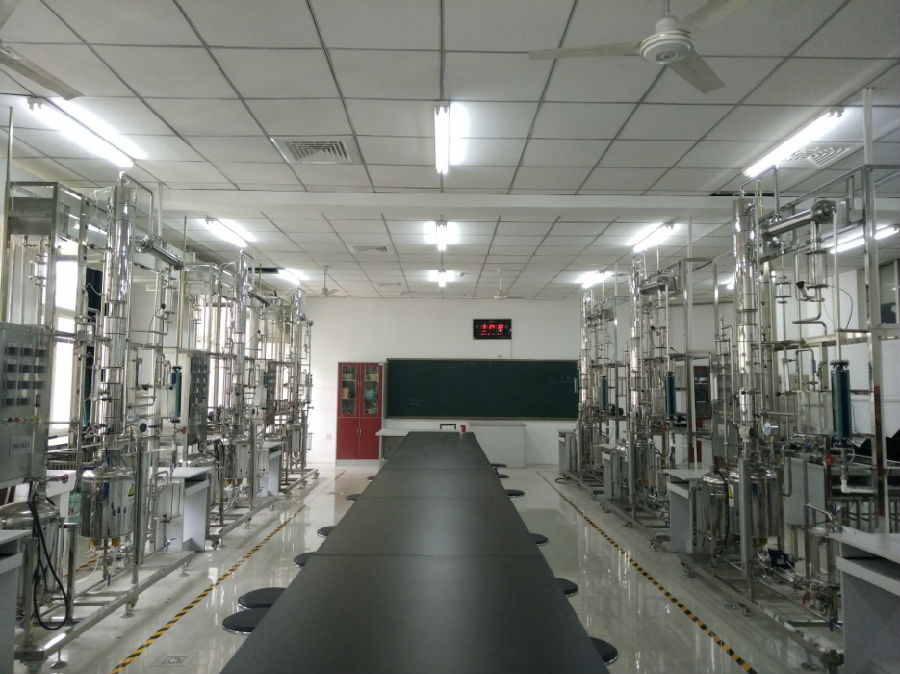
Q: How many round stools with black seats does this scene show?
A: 12